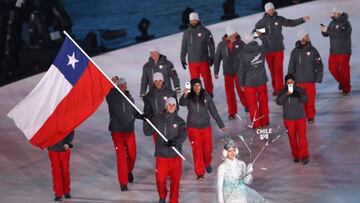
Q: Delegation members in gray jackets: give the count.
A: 13